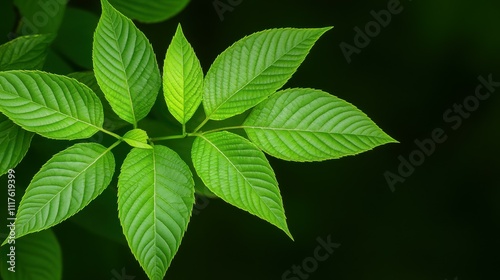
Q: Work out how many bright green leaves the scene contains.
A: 9